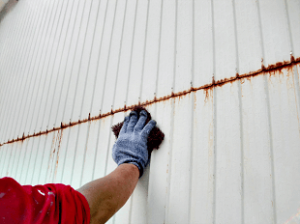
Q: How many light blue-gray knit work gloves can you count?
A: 1